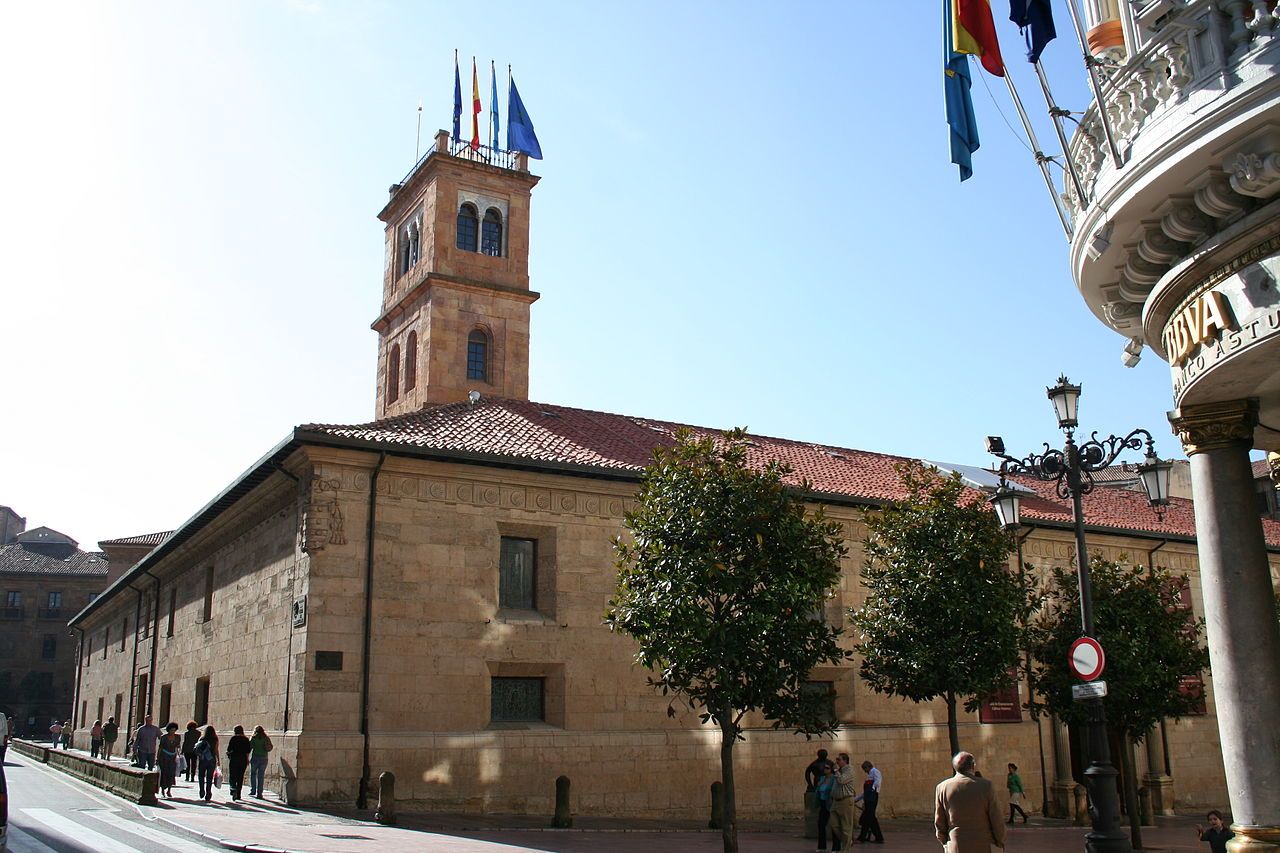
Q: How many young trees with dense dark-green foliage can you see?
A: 3